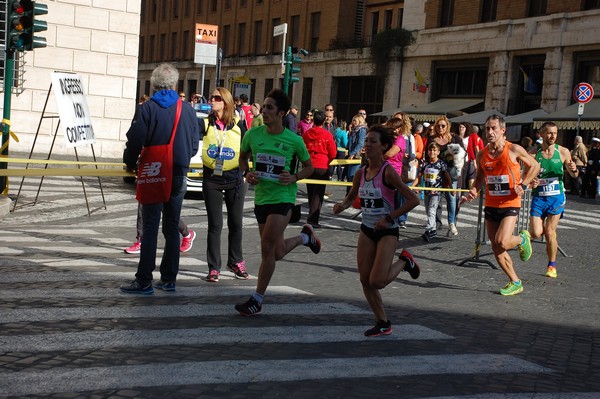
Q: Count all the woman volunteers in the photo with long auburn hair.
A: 1